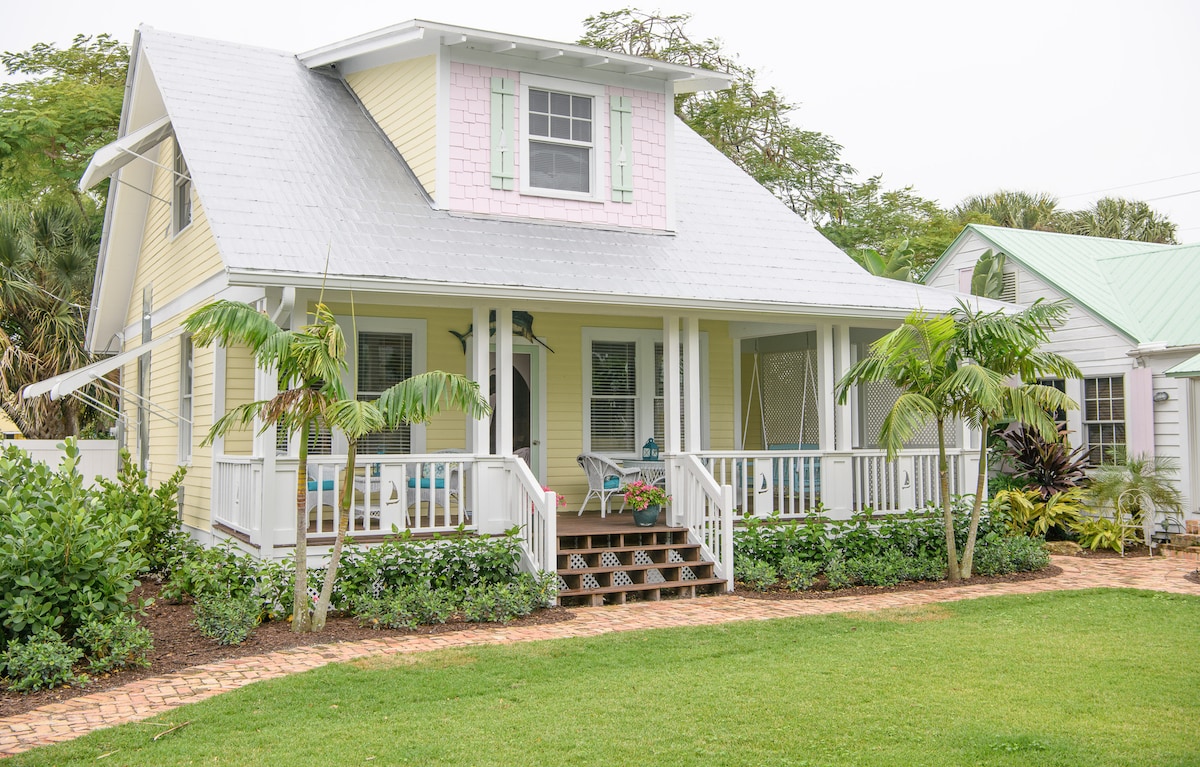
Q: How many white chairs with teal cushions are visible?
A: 3